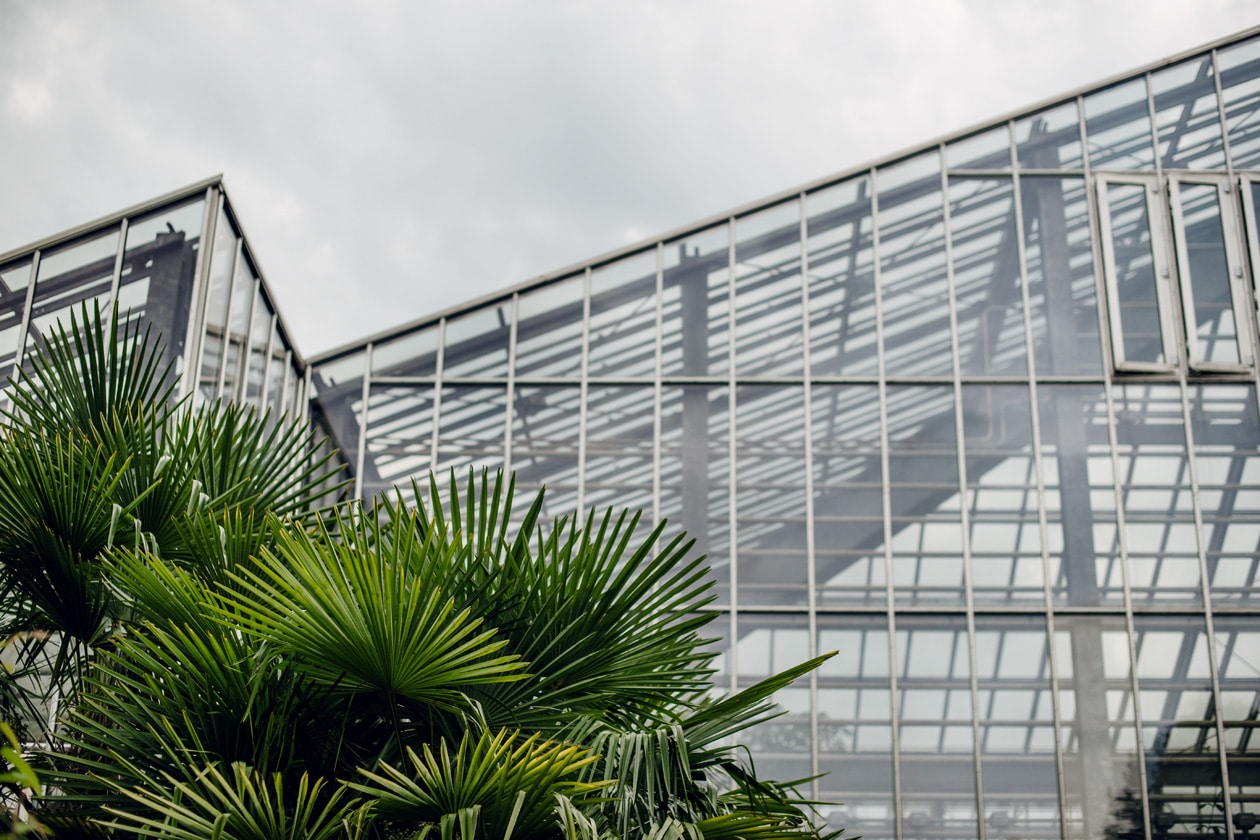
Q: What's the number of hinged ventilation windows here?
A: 3